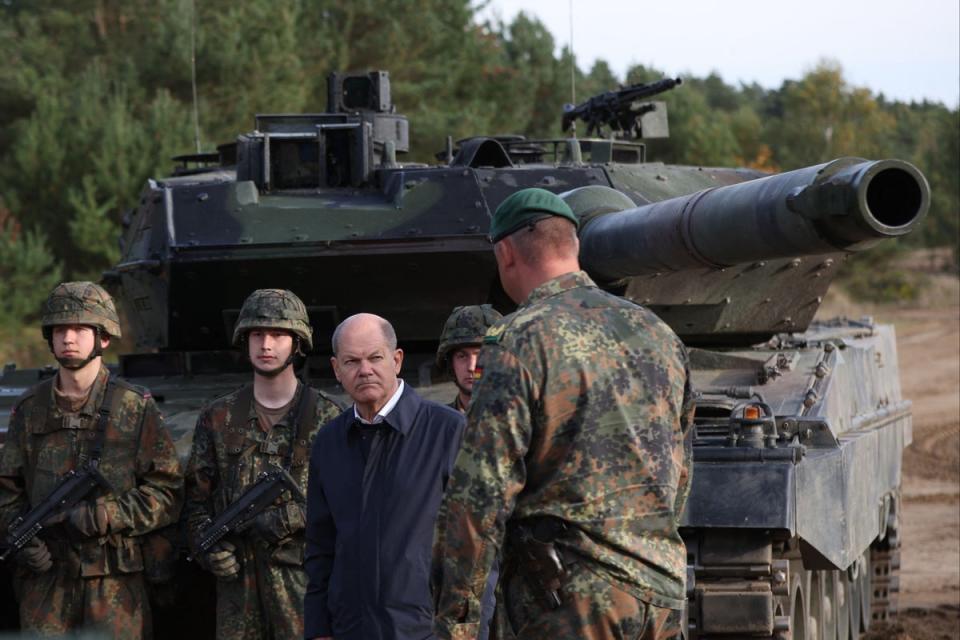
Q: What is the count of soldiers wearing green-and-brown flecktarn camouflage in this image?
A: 4